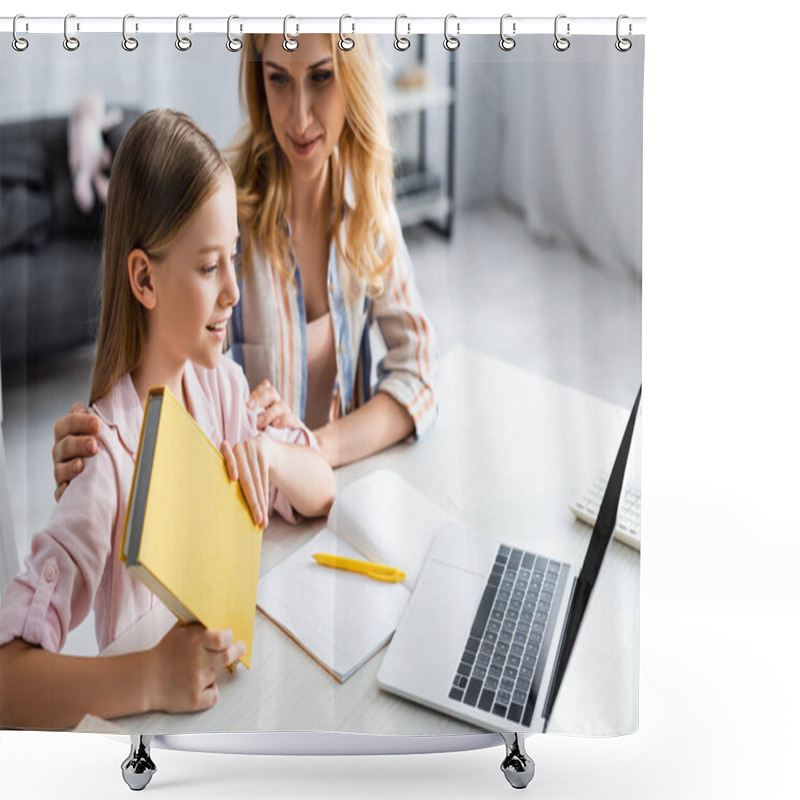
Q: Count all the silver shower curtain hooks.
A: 12